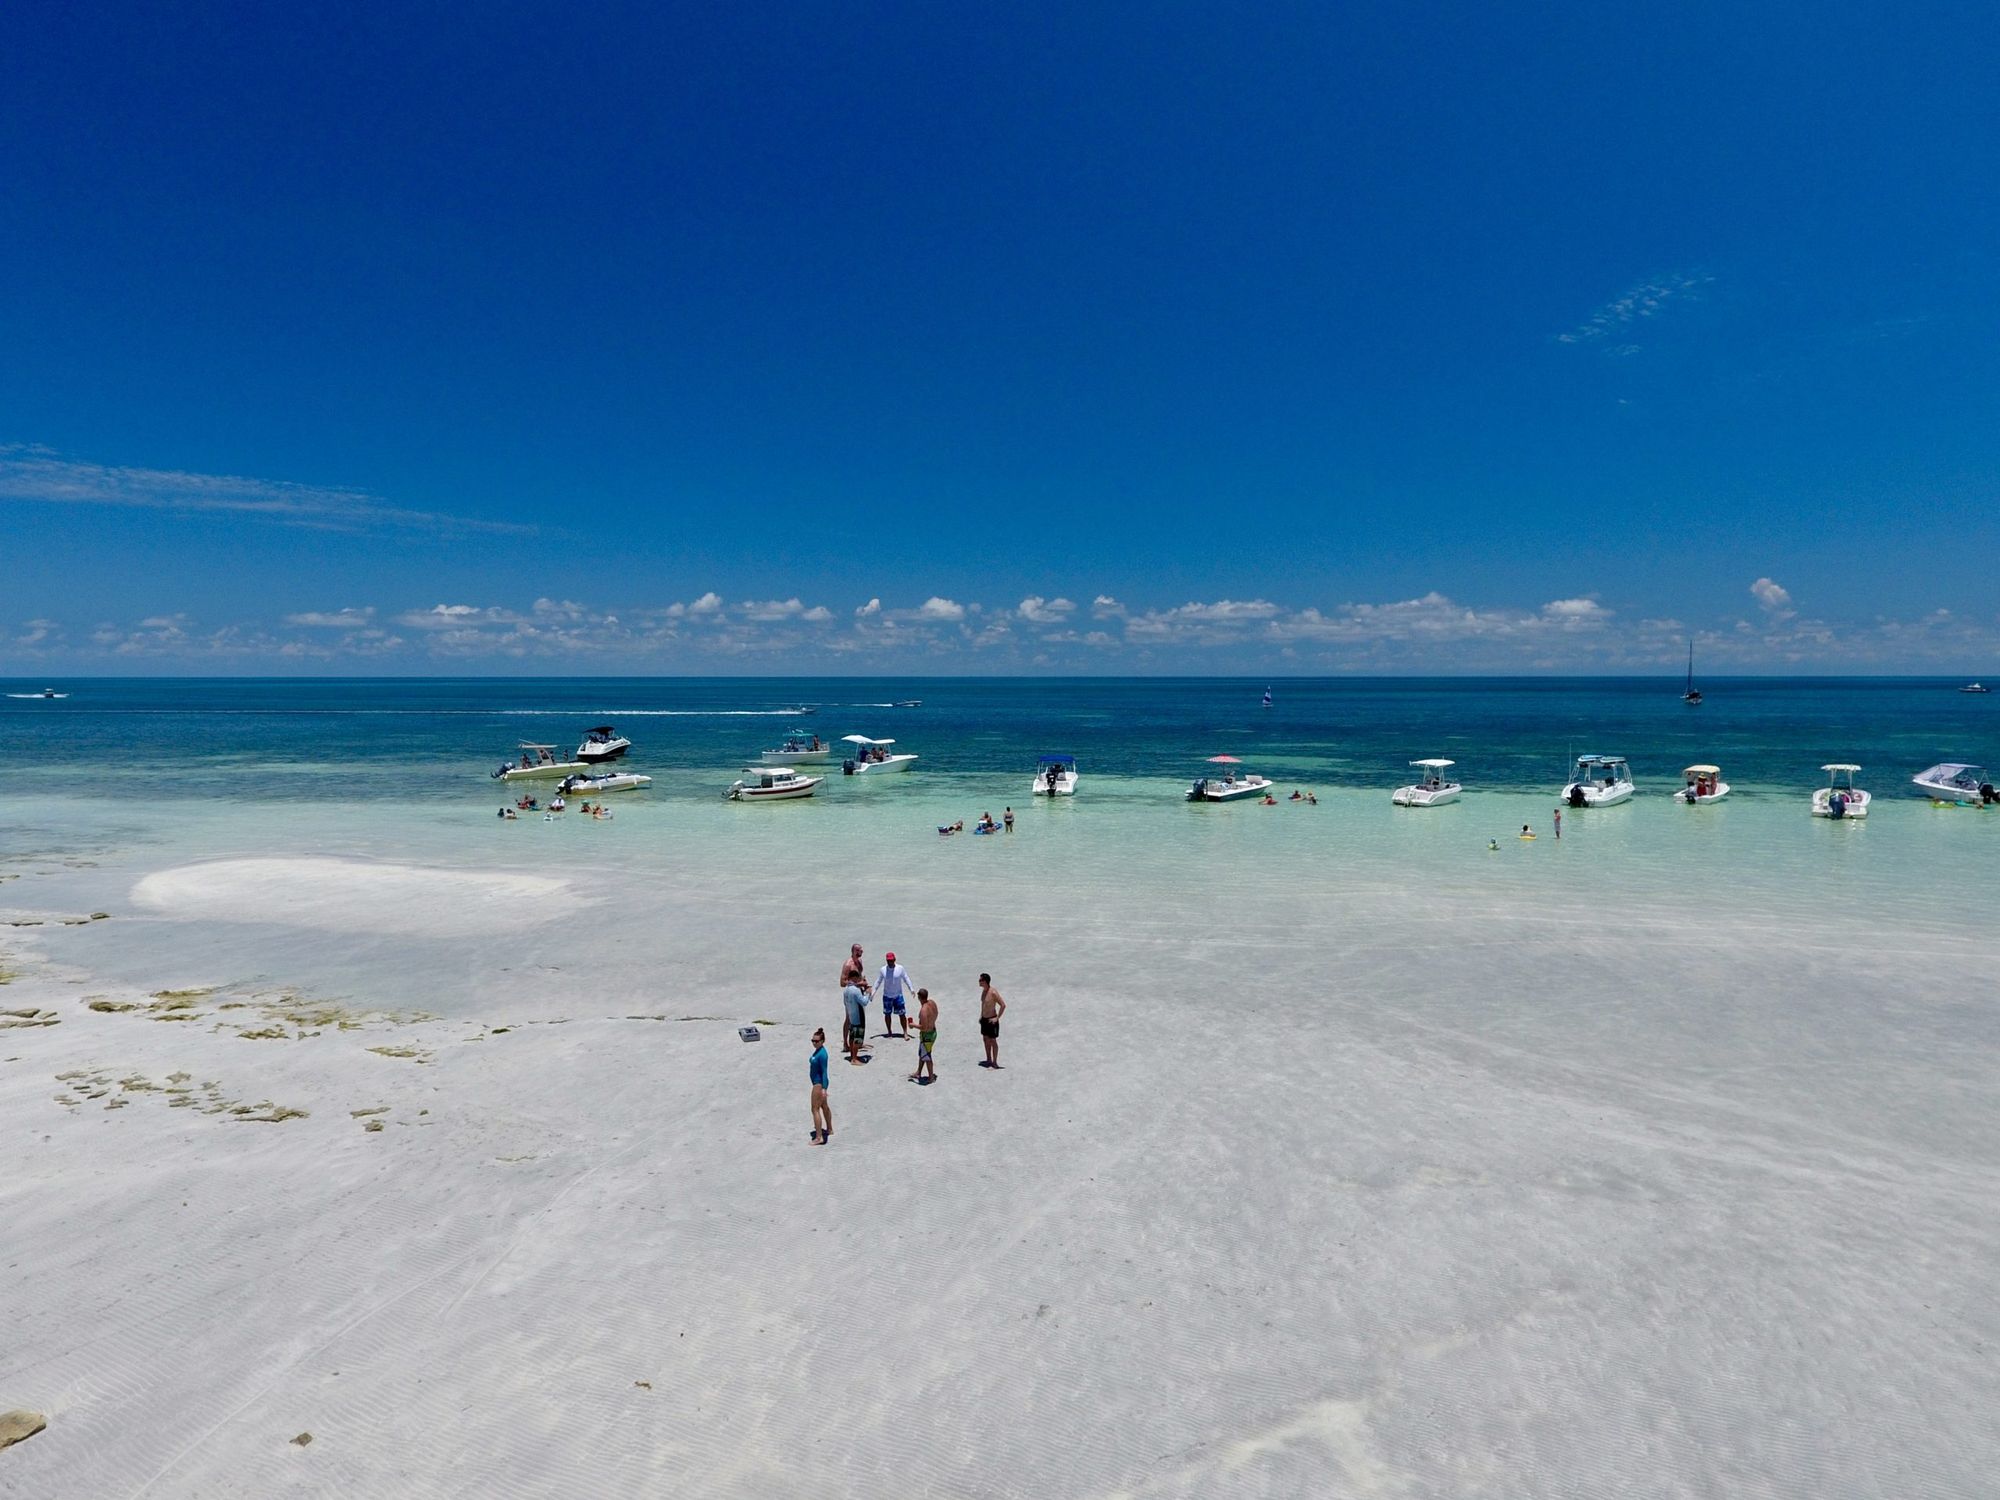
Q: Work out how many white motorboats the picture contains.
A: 13